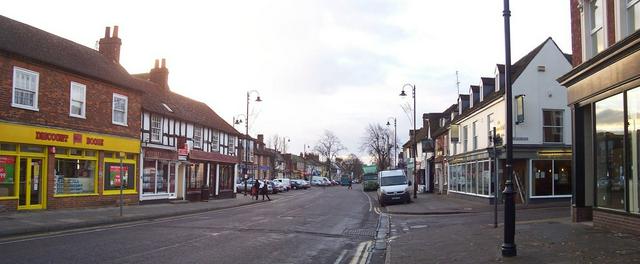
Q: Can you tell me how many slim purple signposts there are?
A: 0